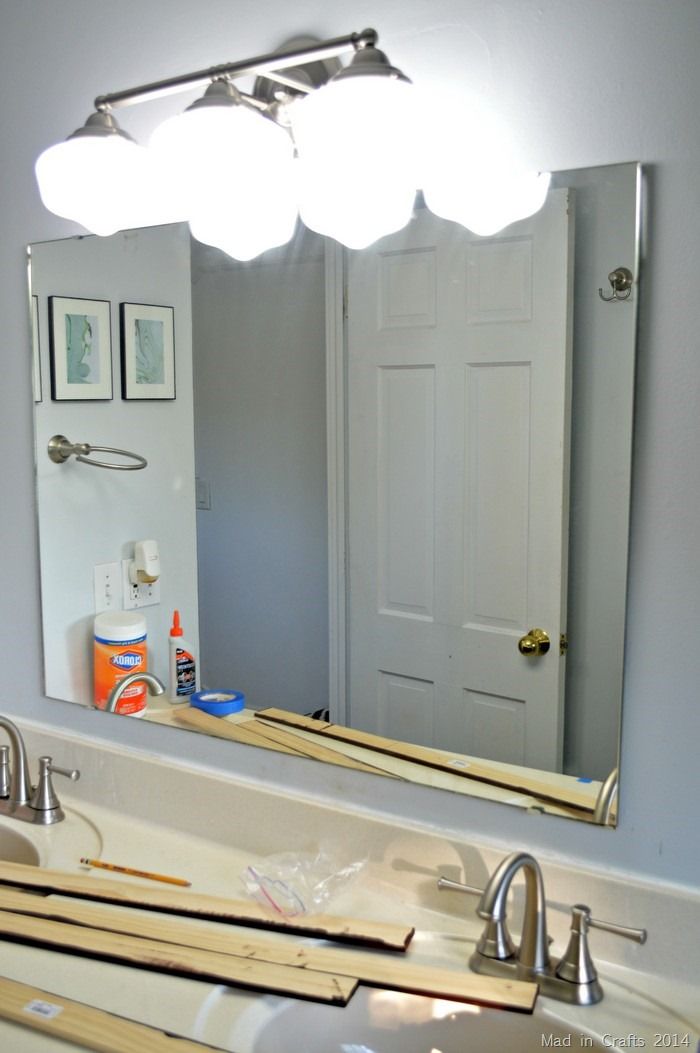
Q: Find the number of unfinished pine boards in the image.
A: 4